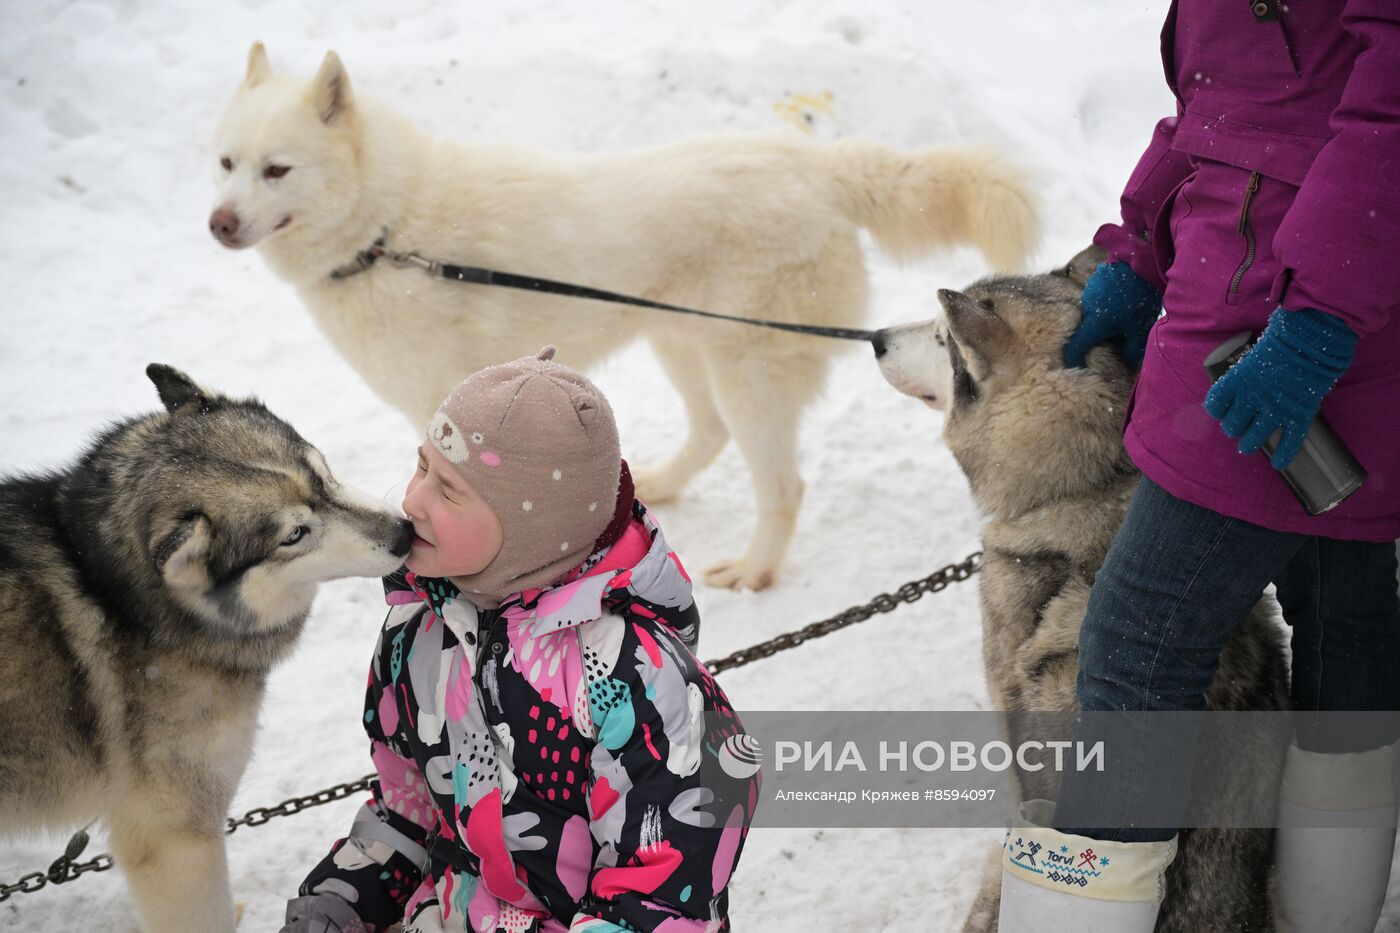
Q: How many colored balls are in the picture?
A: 0